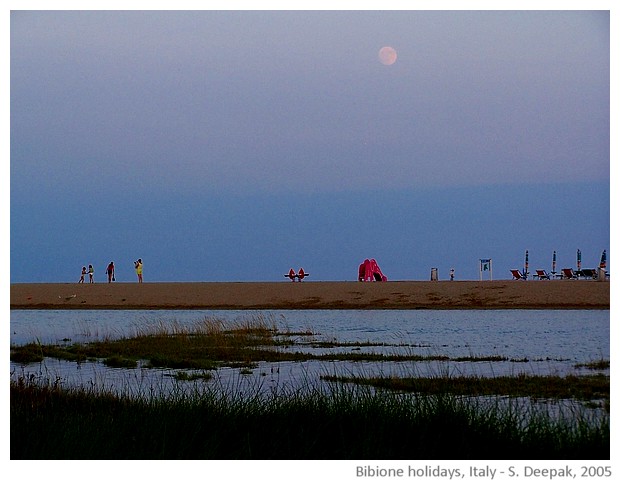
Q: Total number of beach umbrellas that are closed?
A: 4